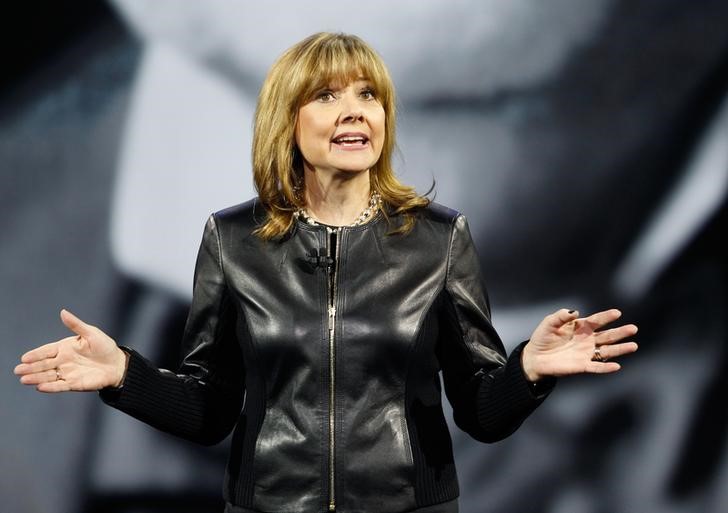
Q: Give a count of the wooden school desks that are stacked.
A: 0